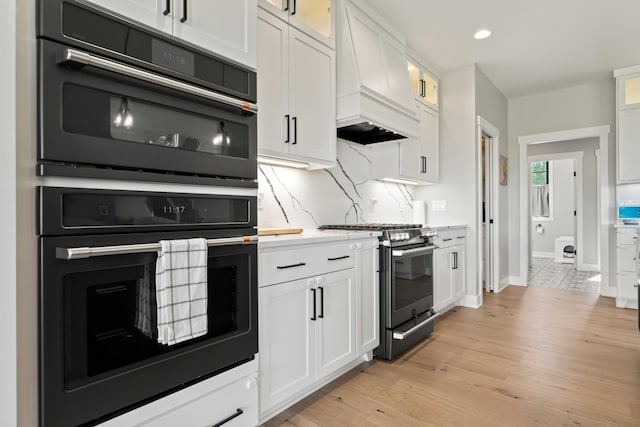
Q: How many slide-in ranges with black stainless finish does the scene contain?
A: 1